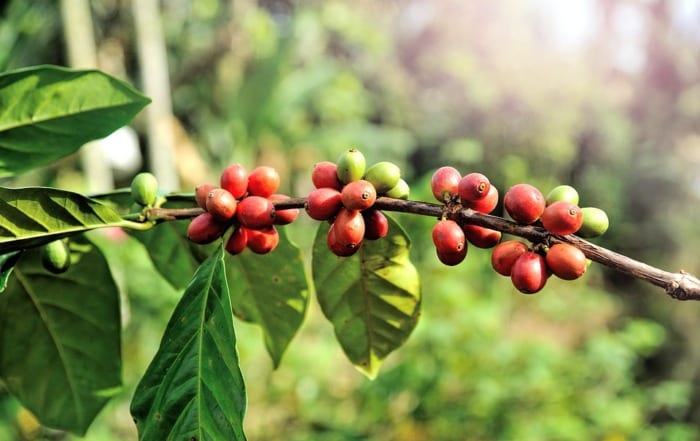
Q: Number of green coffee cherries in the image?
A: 7